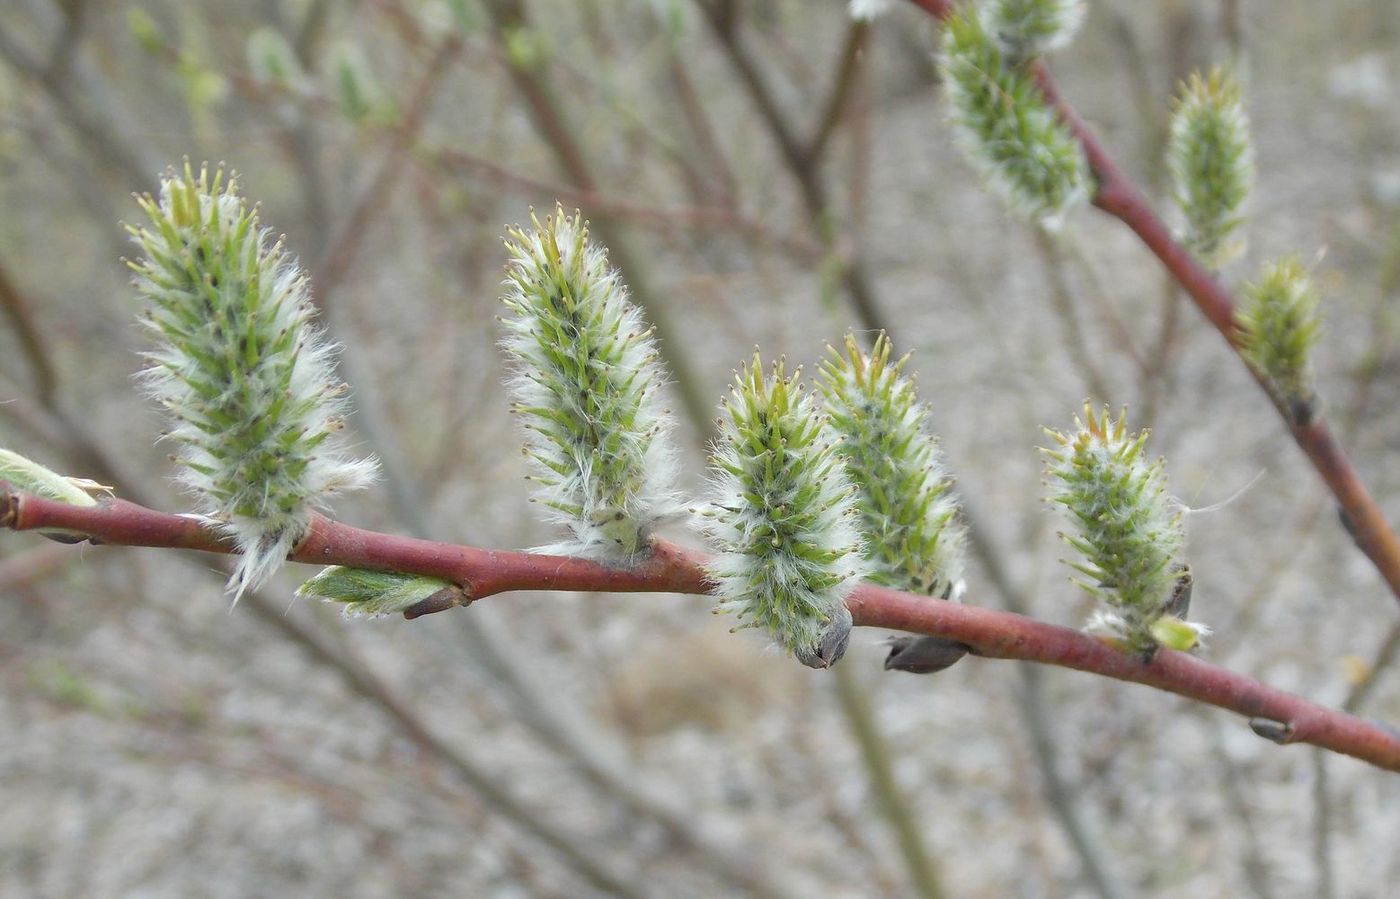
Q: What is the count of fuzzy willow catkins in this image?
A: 9